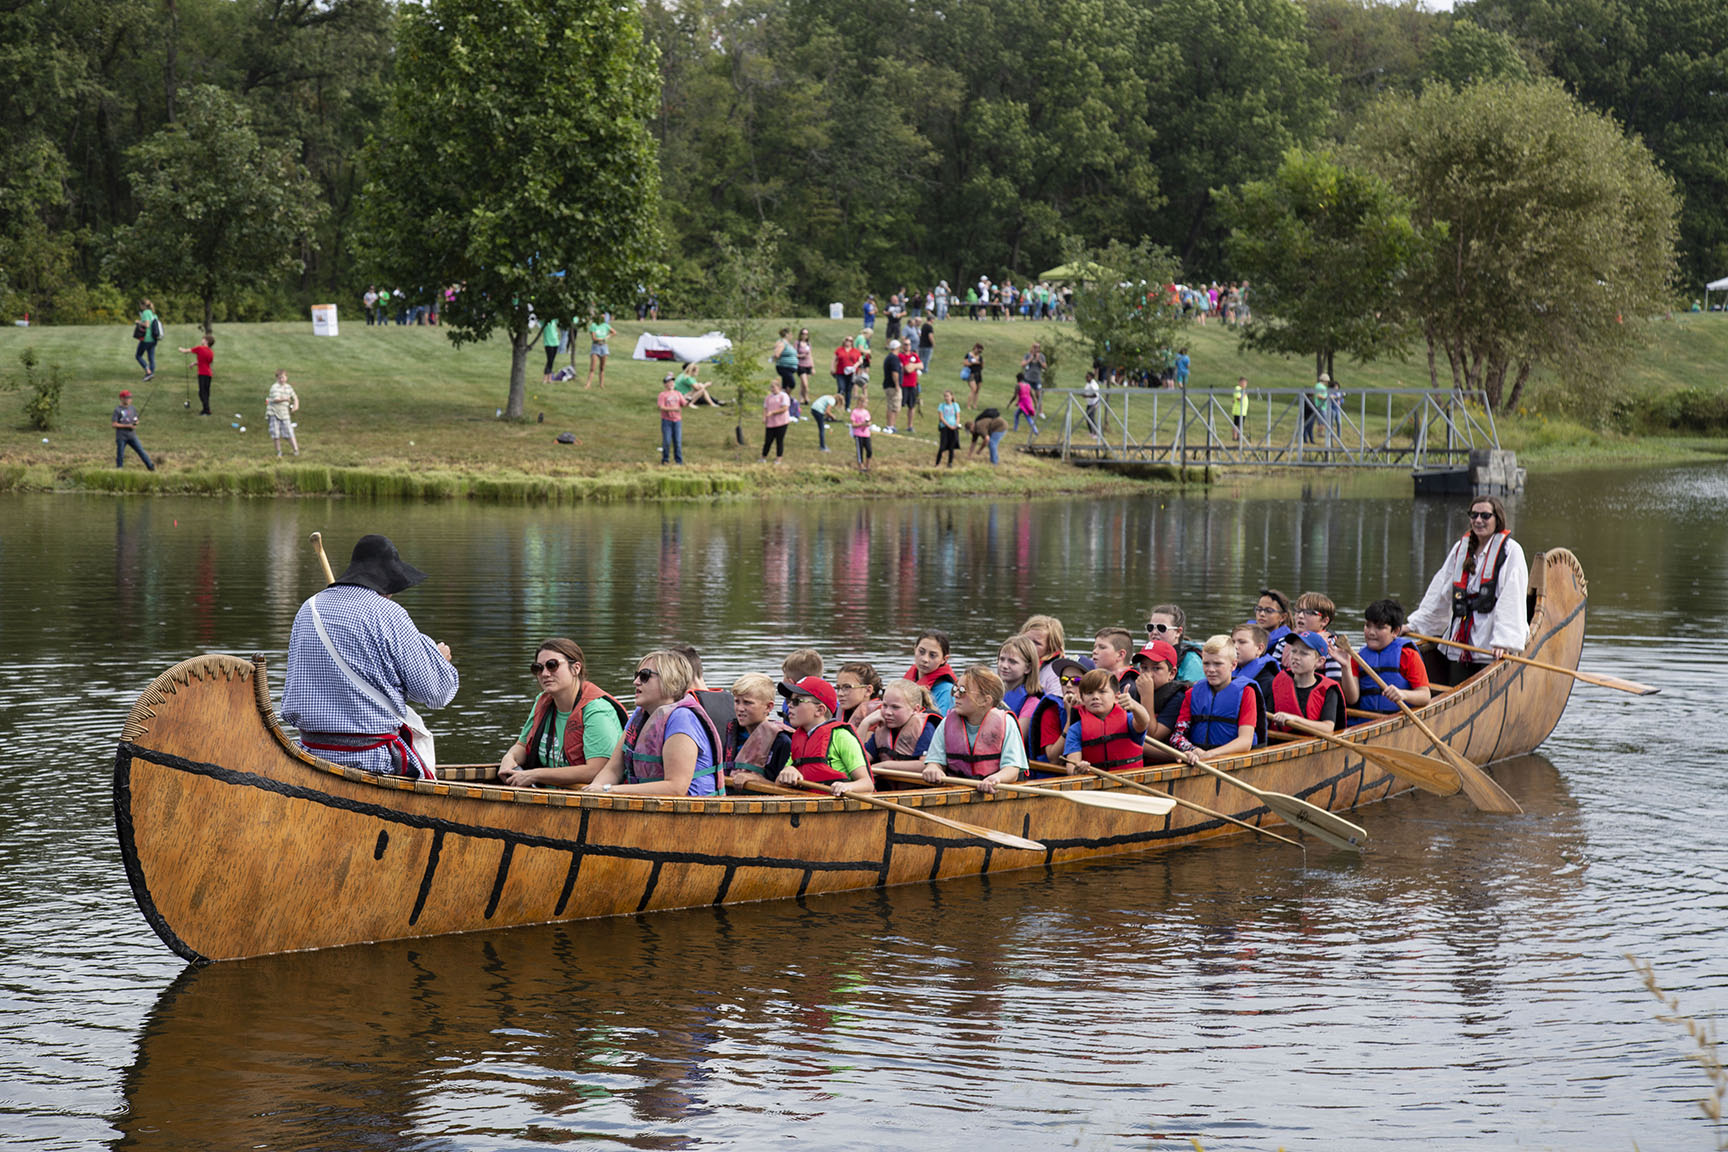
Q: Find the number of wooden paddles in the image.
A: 8